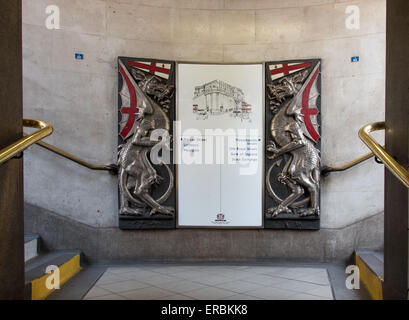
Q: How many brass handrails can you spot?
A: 4